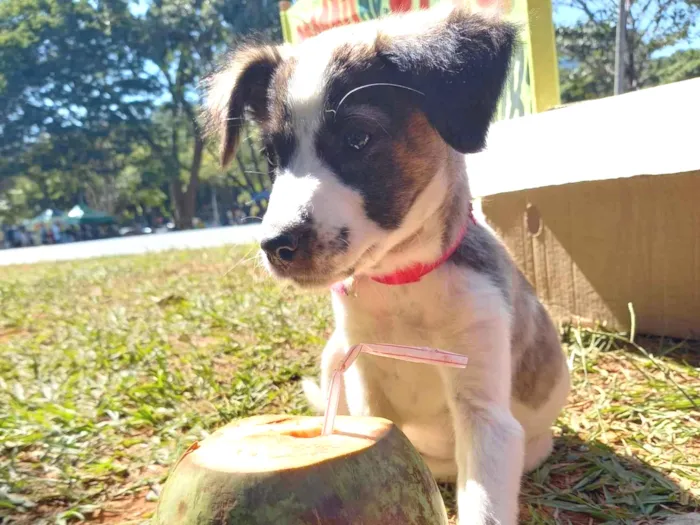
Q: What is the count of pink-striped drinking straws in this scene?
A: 1